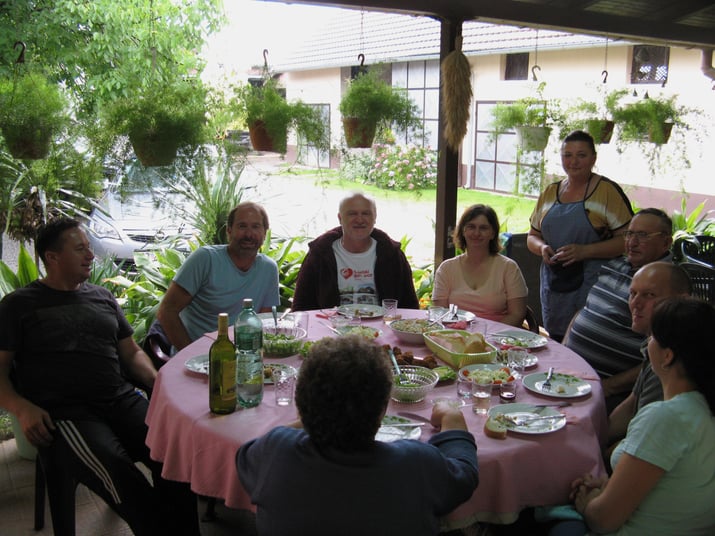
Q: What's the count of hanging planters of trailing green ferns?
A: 7